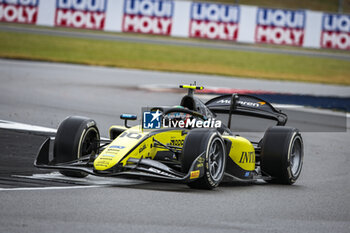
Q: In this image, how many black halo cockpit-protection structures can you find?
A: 1